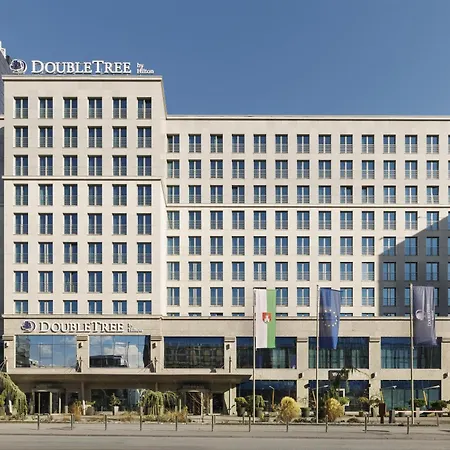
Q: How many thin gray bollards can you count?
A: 11